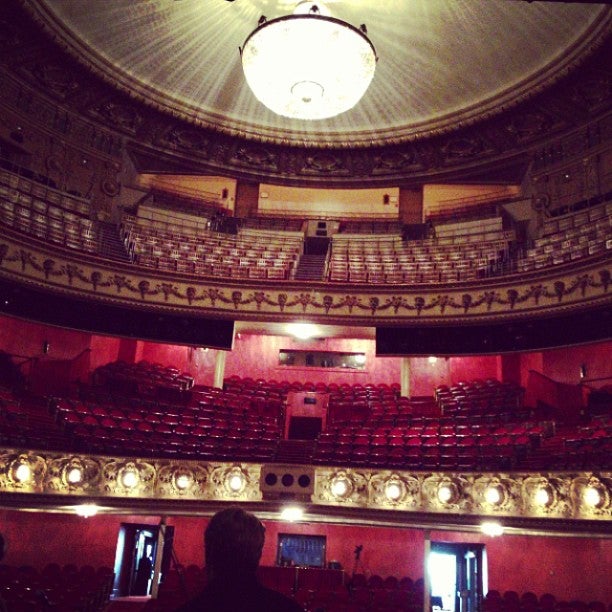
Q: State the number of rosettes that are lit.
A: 11